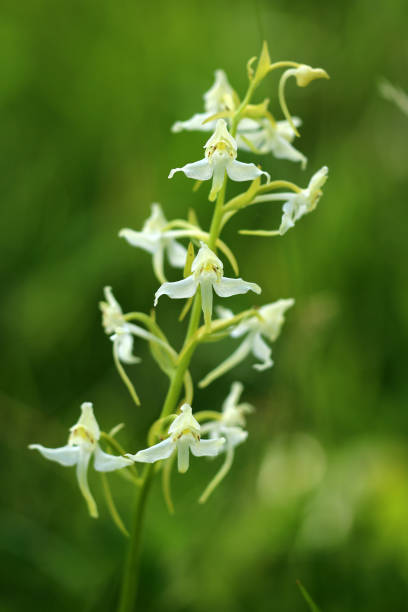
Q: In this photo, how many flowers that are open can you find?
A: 11